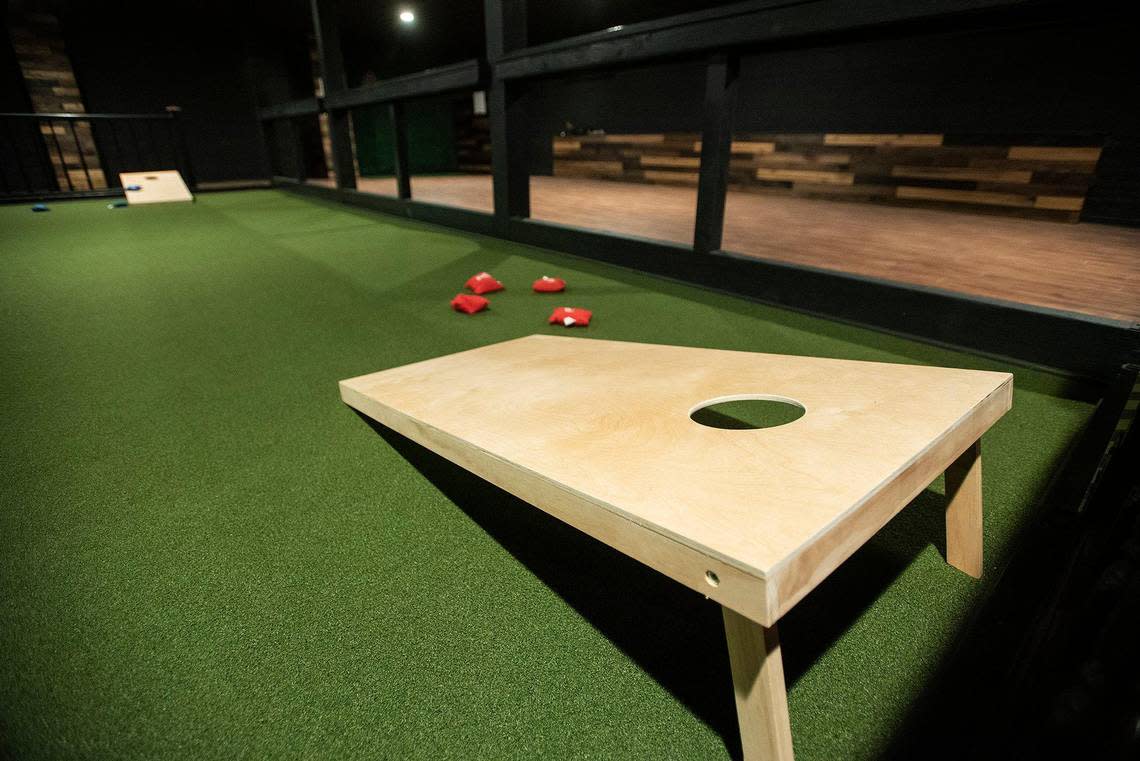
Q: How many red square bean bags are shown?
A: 4